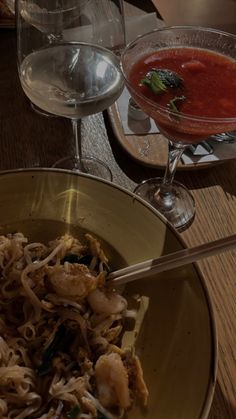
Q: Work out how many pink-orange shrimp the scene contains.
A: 3